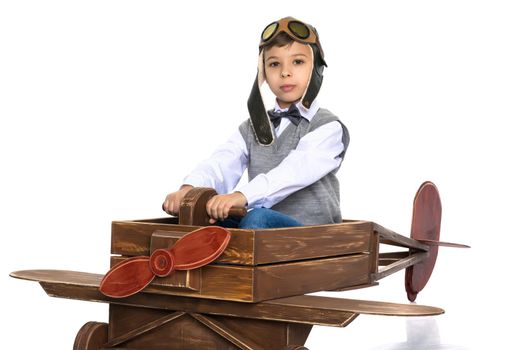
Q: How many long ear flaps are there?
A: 2